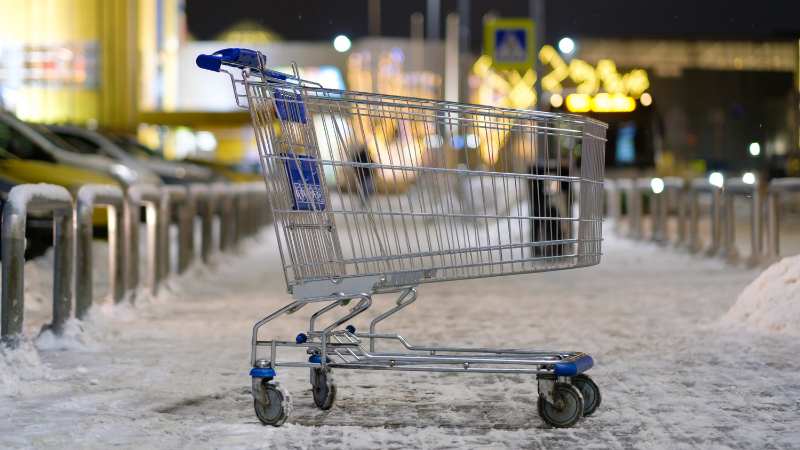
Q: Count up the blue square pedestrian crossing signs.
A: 1